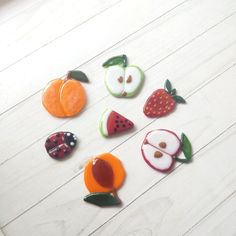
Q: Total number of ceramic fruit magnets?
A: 6